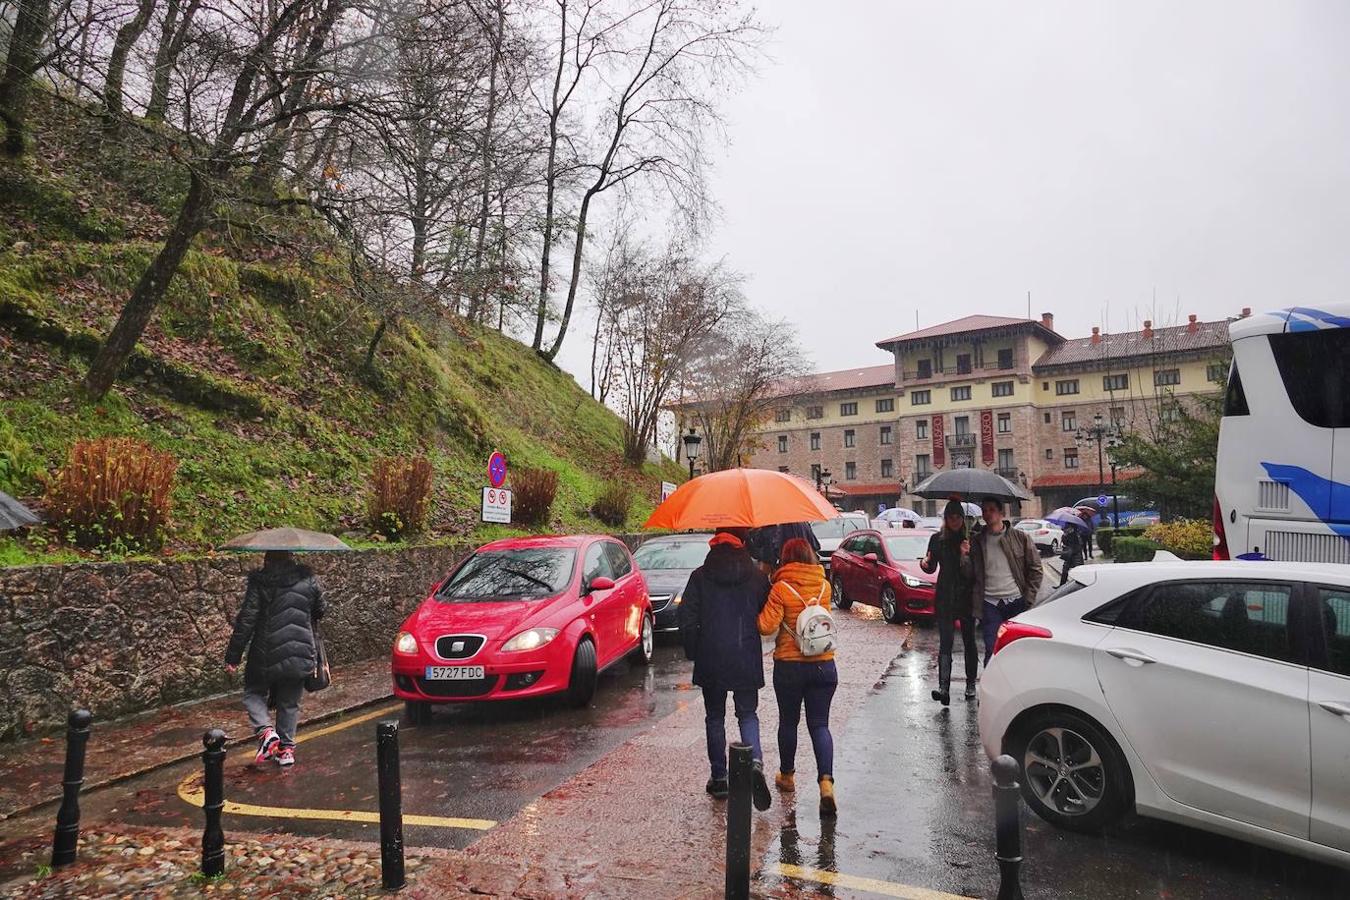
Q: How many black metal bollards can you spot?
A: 5